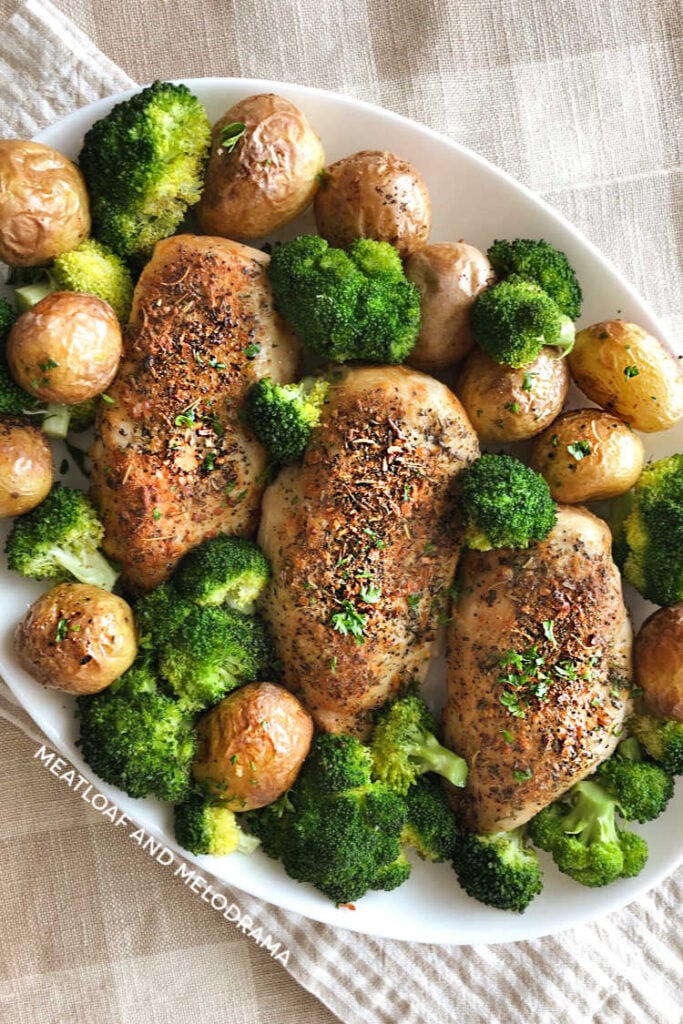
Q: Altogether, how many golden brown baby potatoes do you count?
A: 12